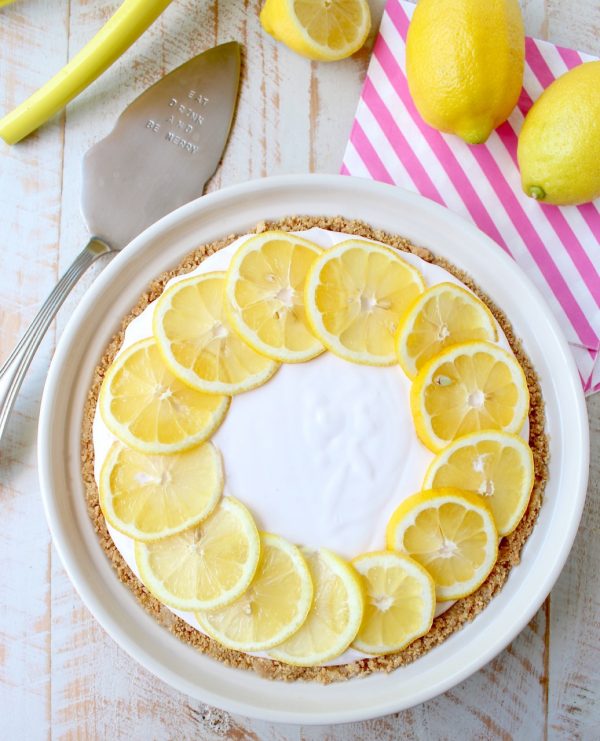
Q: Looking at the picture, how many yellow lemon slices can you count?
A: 13